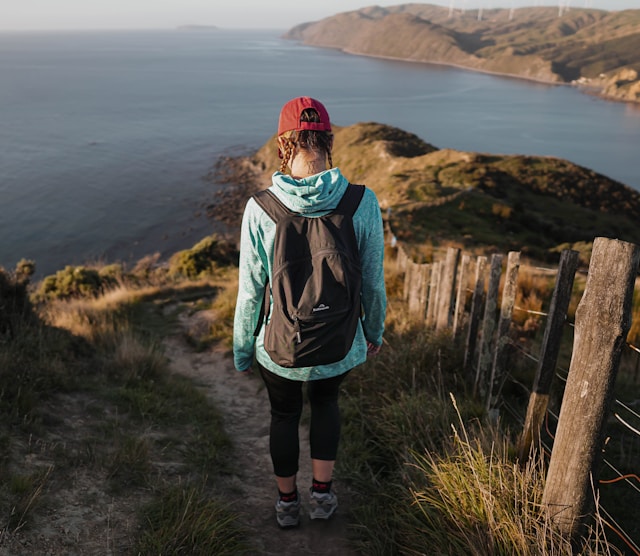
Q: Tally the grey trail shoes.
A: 2